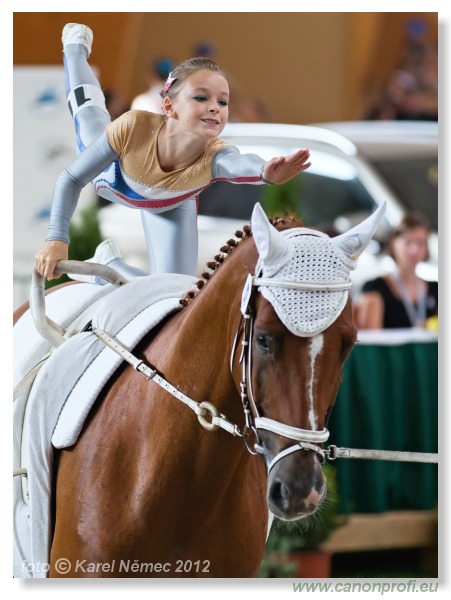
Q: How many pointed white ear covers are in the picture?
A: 2